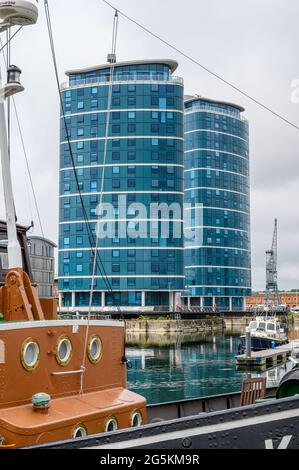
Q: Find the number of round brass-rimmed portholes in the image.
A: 6